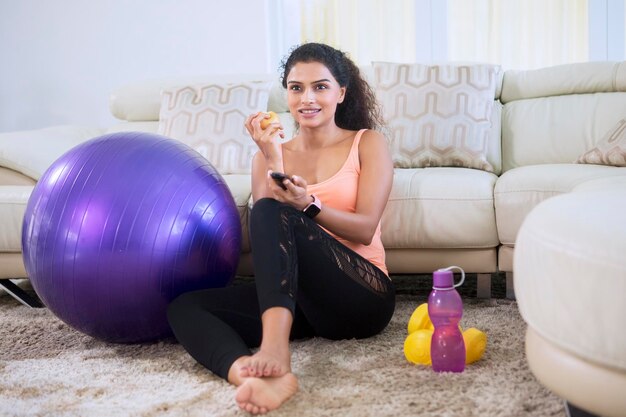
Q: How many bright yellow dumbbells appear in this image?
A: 2